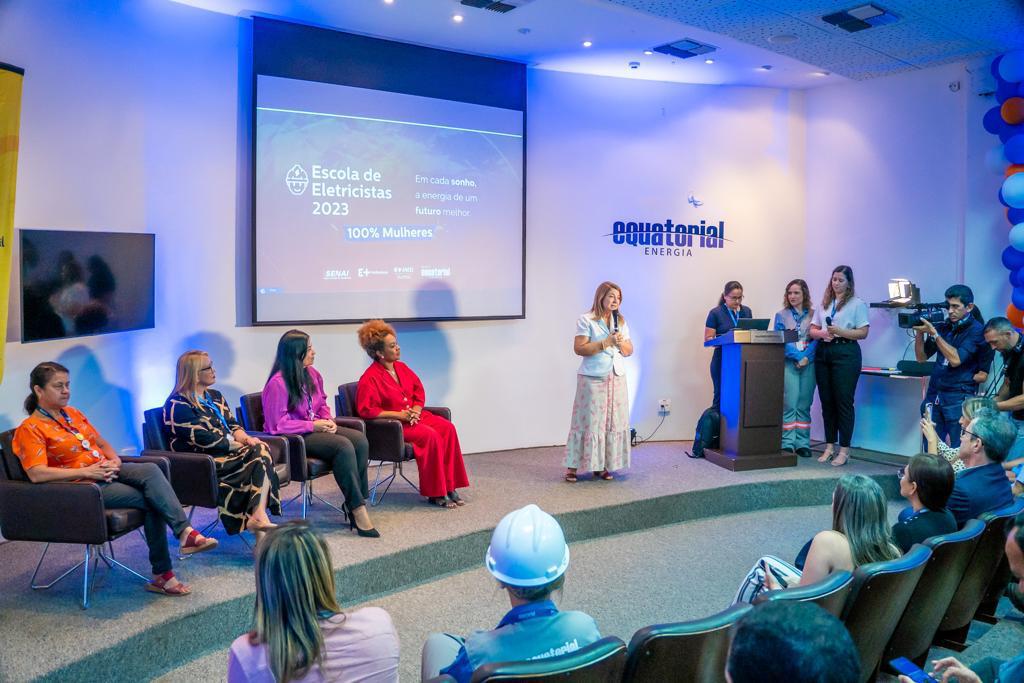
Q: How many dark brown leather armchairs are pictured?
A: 4